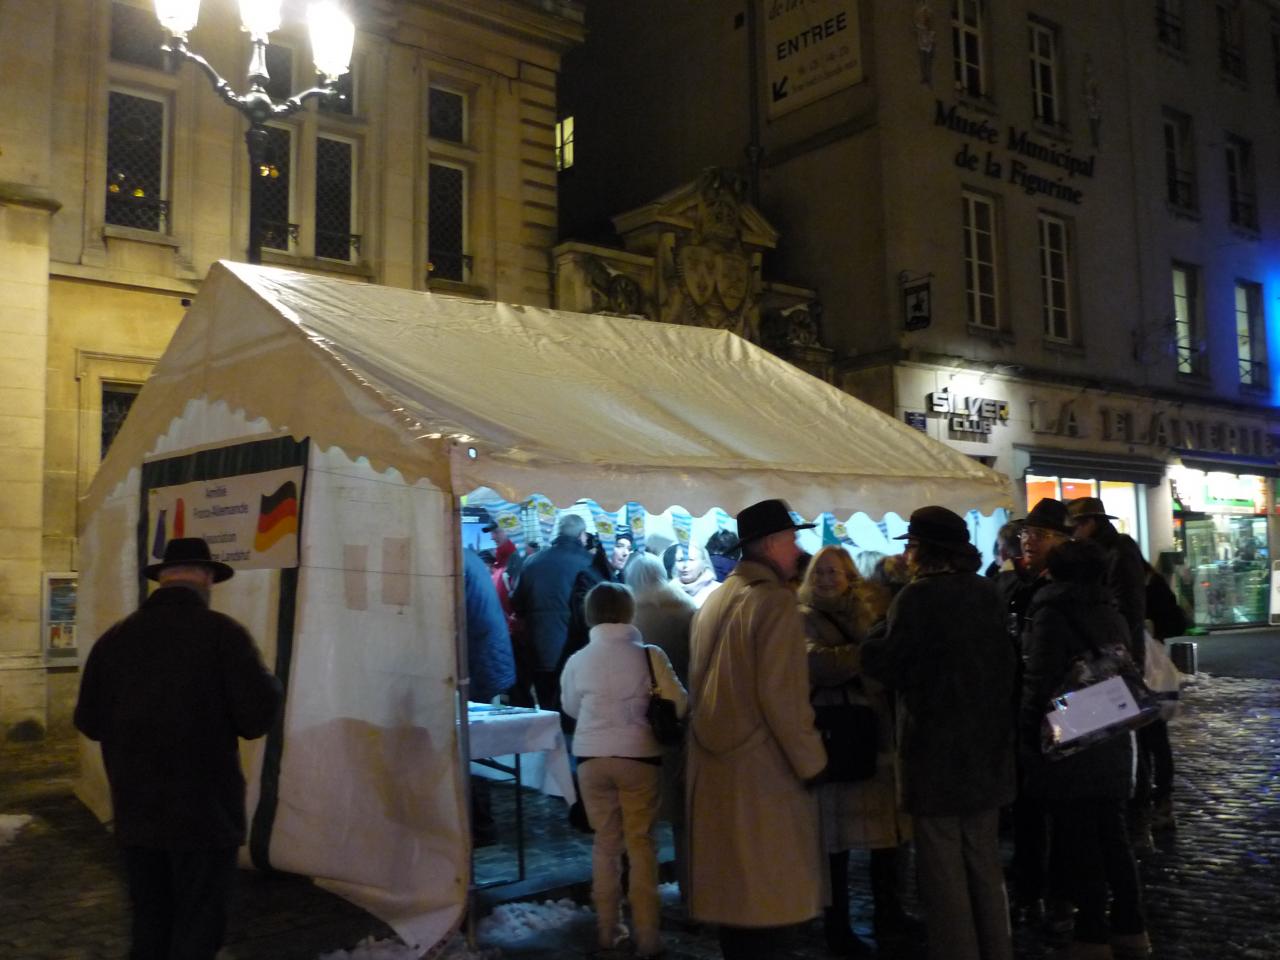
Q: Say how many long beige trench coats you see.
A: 1